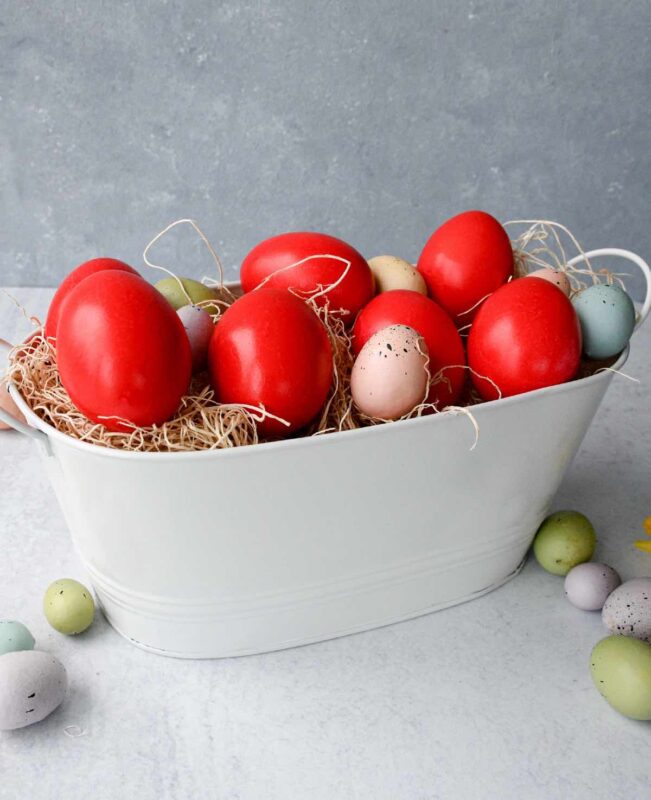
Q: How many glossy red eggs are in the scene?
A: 7